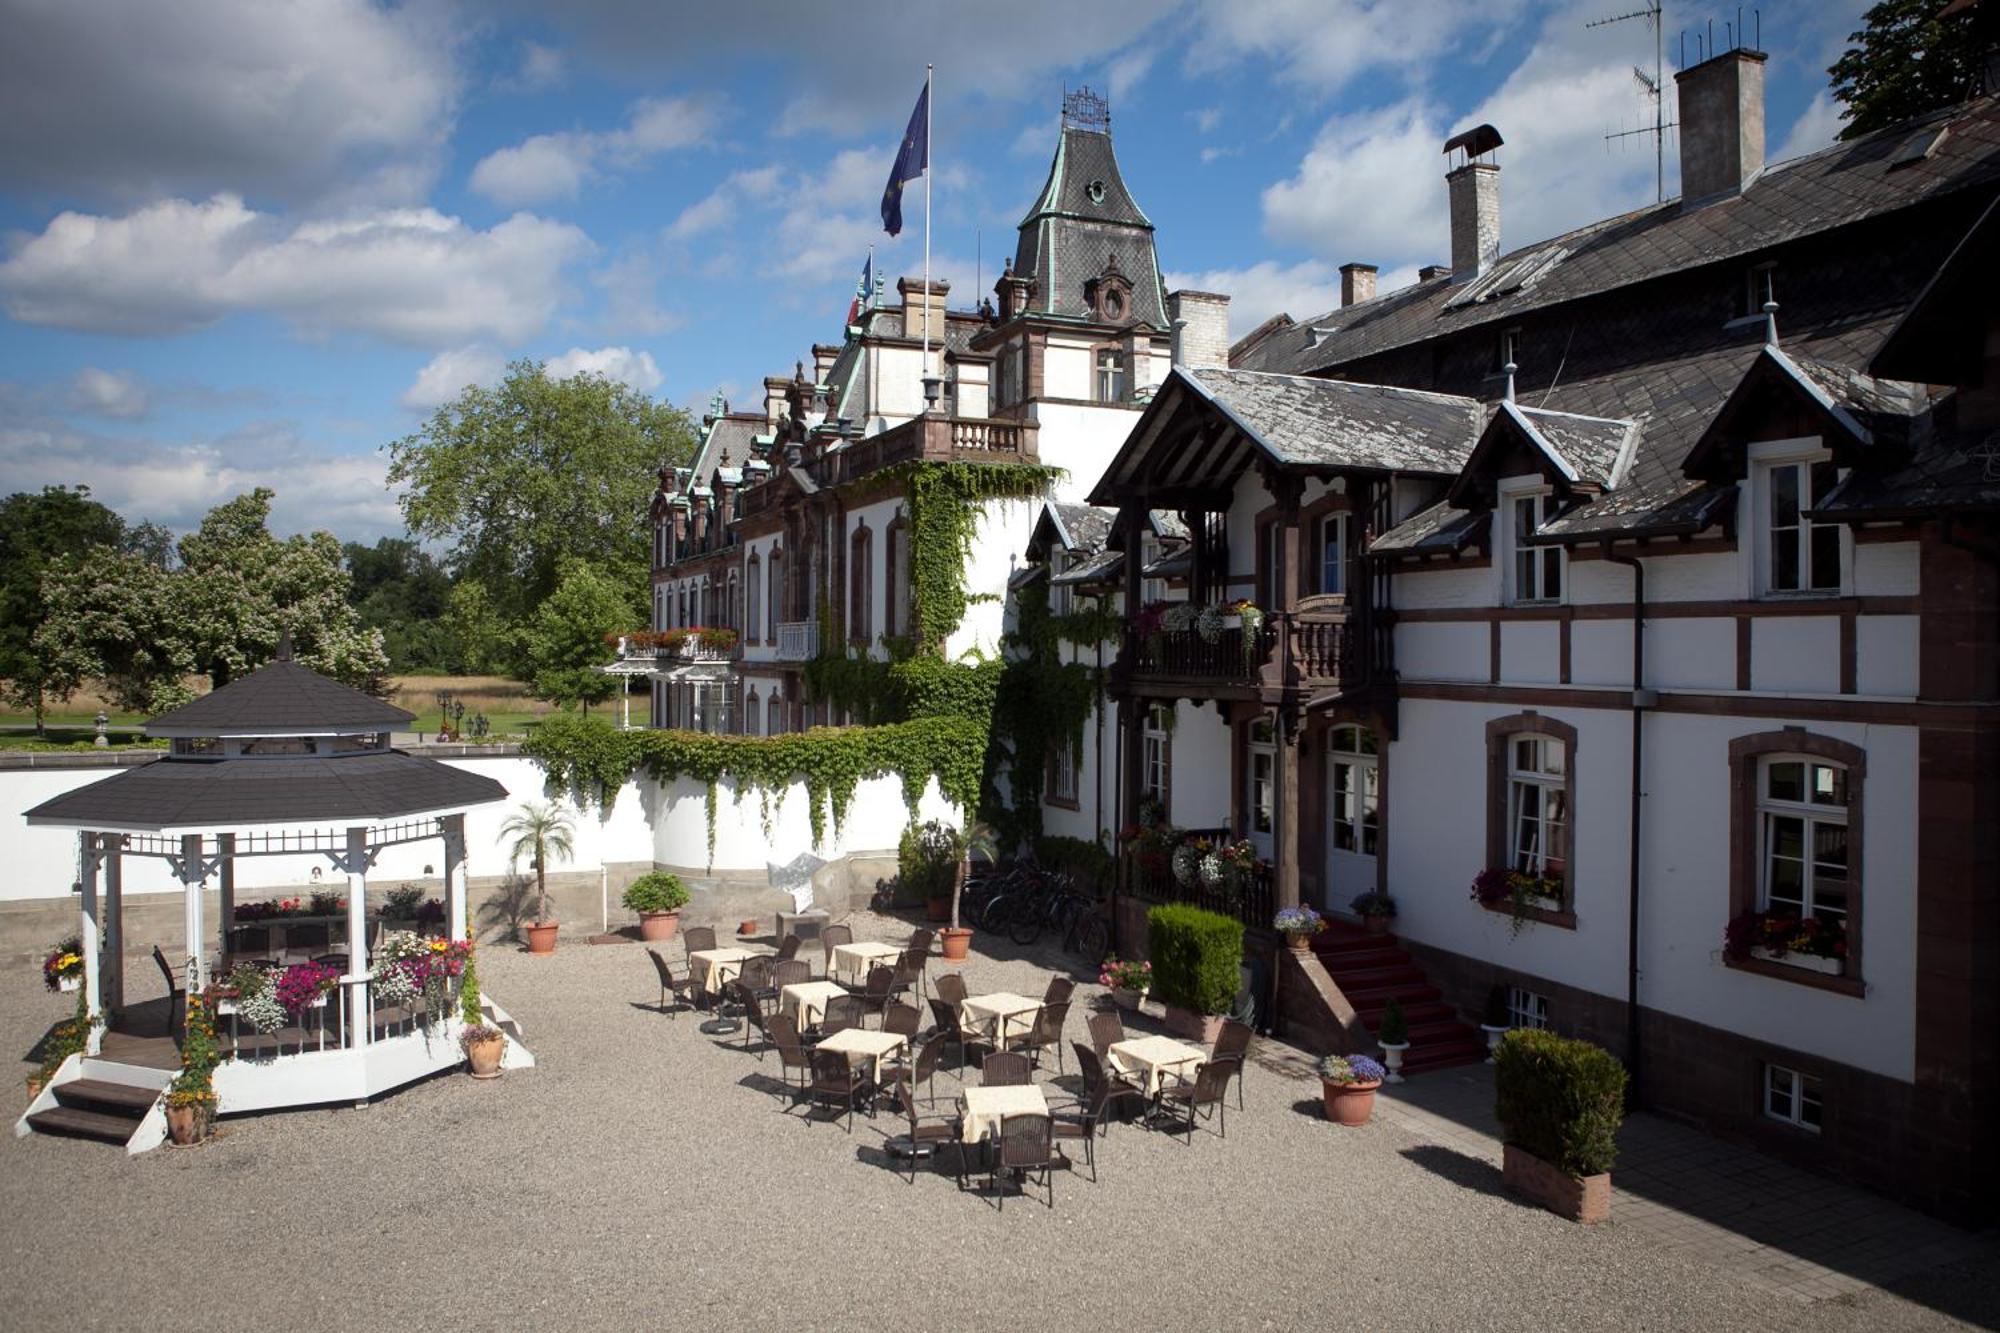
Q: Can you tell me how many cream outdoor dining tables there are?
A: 7